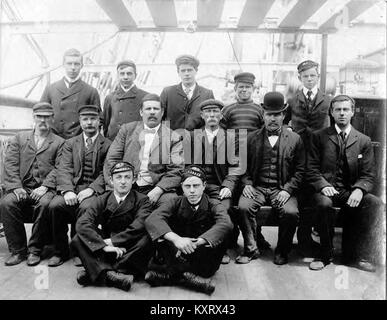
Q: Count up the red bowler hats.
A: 0